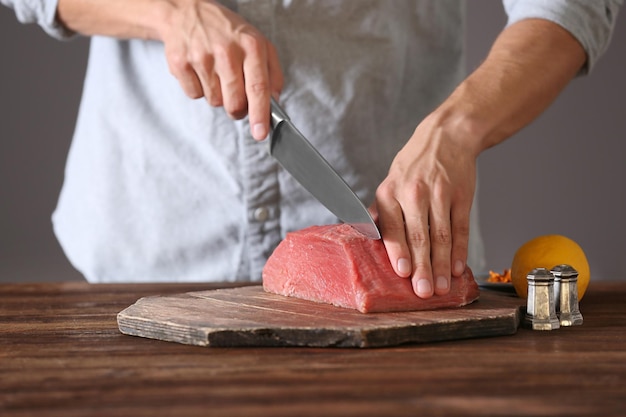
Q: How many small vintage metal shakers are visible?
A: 2